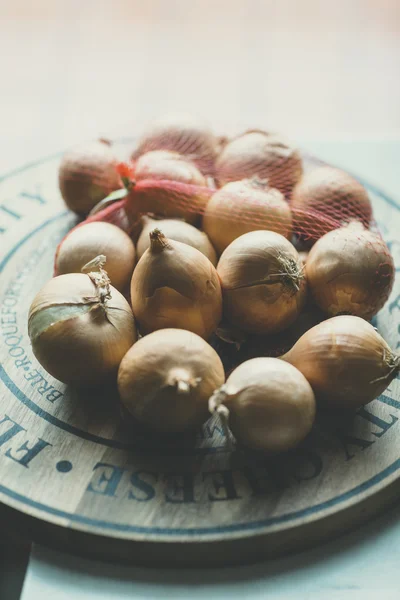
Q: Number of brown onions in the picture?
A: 15